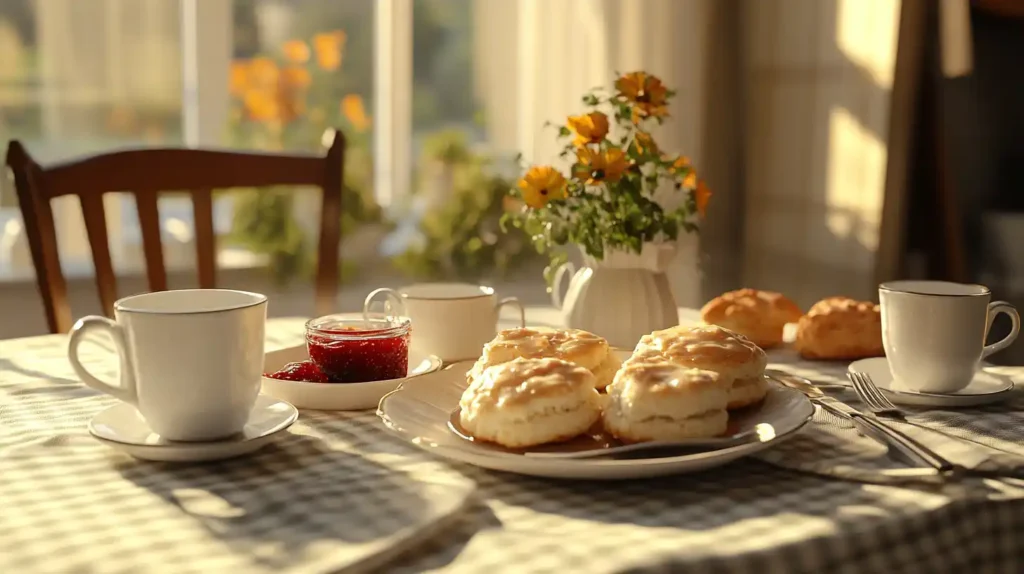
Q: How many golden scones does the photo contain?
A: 4